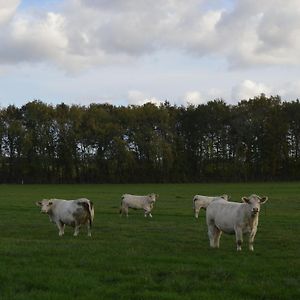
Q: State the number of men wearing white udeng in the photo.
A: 0